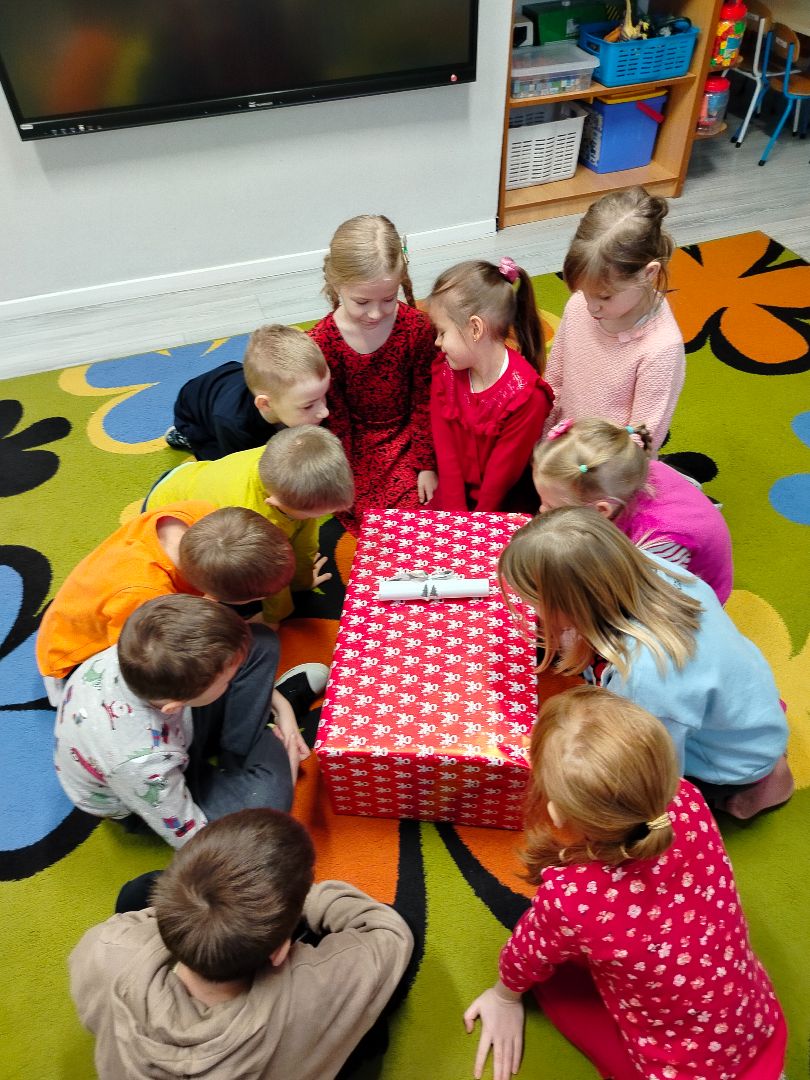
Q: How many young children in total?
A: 11